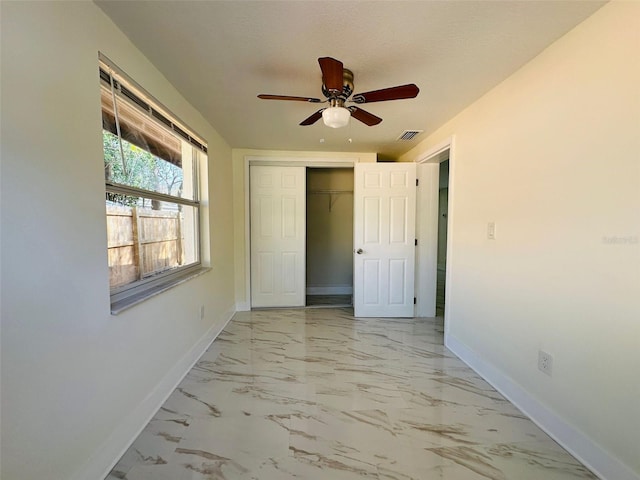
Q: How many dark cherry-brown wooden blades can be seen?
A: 5